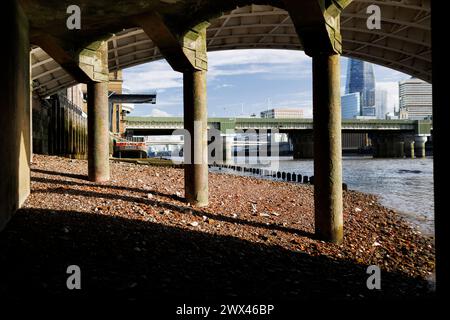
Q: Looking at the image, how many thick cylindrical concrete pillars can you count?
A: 3